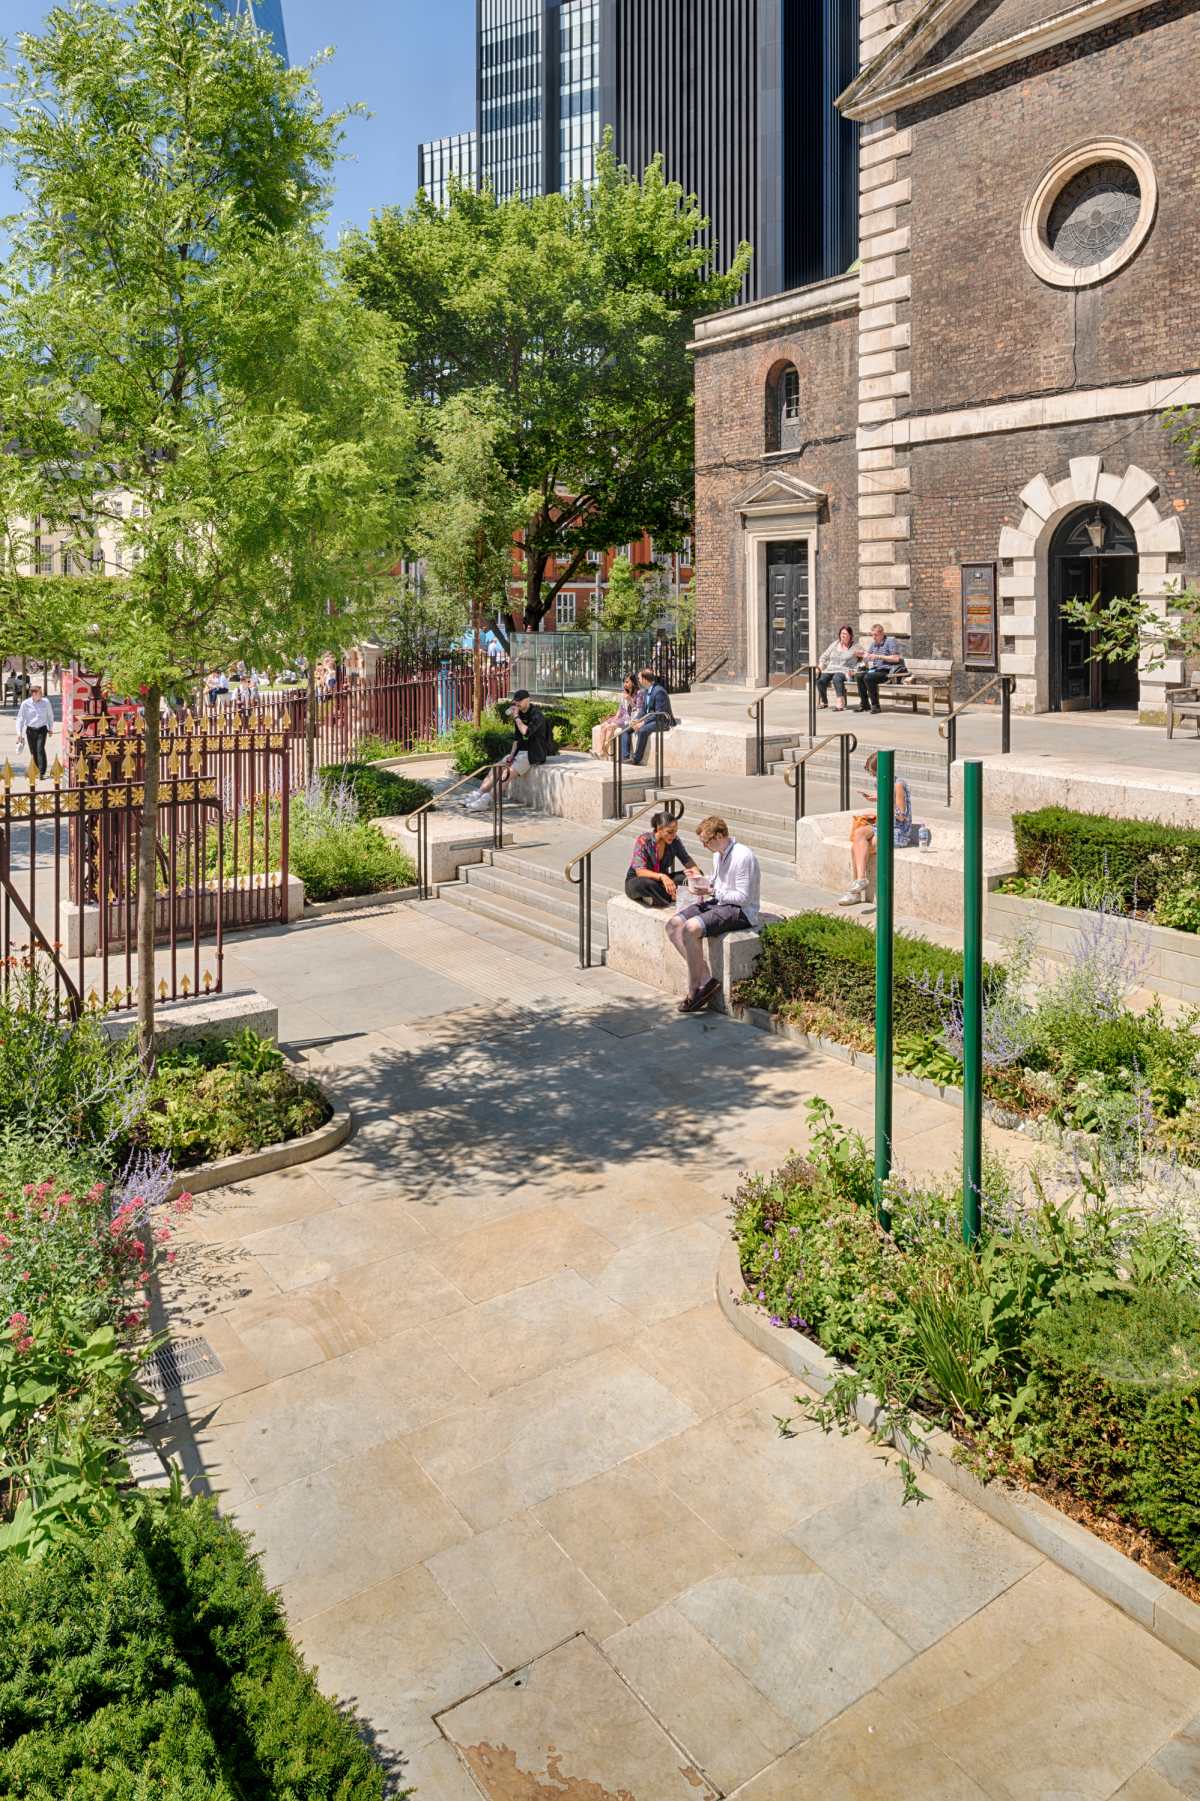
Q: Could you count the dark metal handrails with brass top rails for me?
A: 6